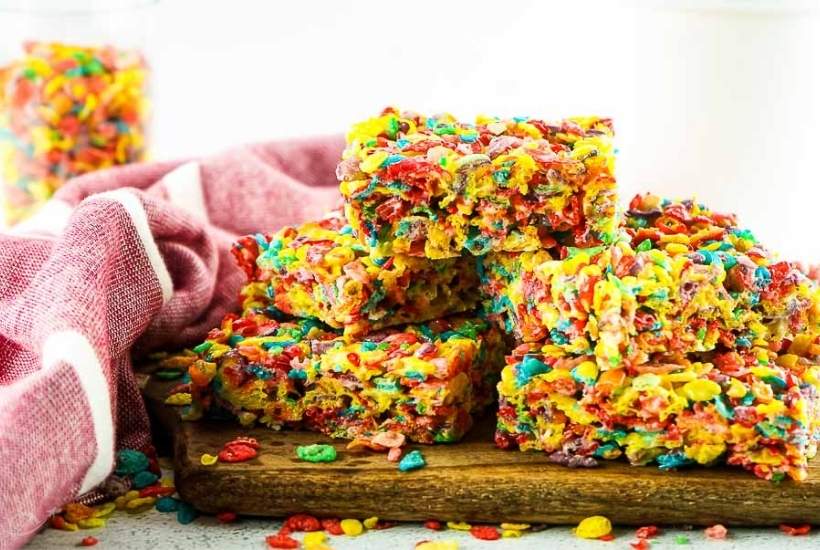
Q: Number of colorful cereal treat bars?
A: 5